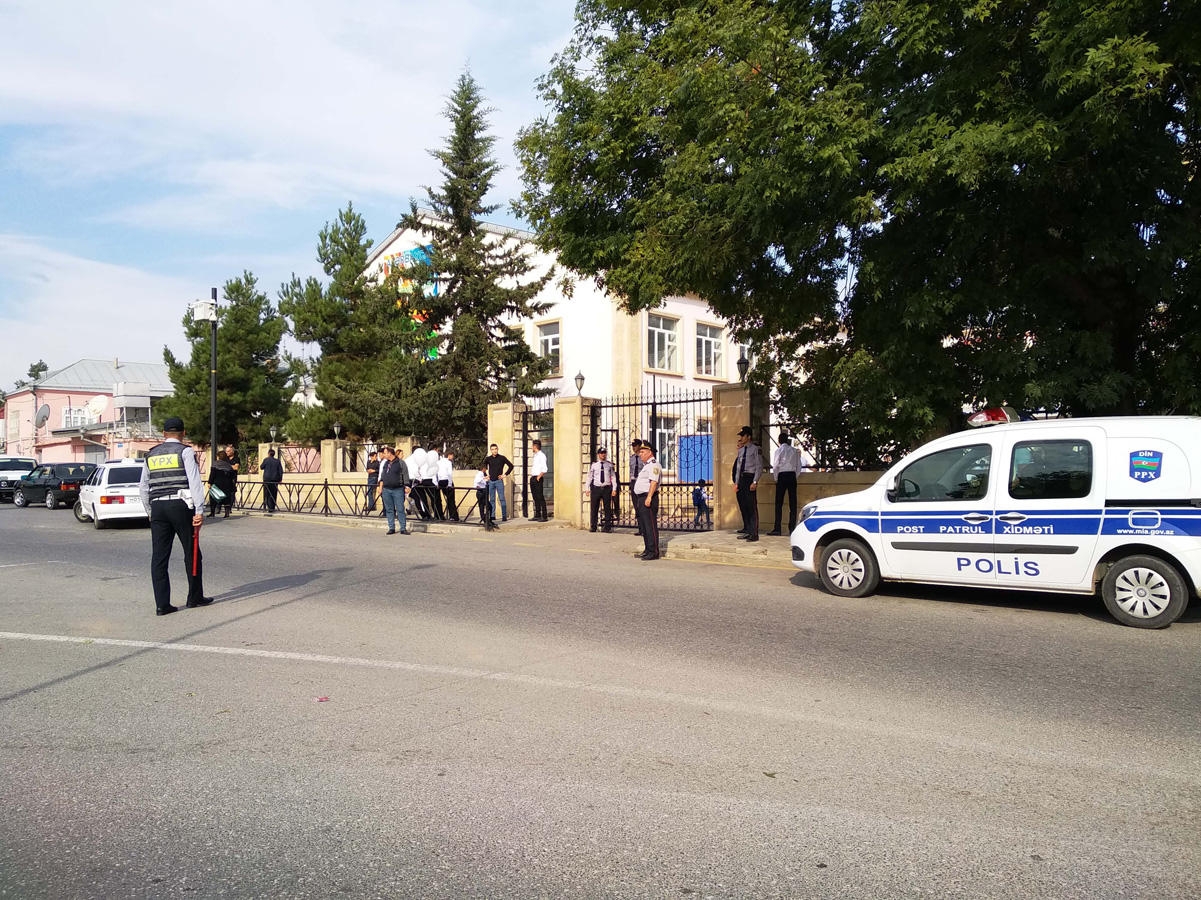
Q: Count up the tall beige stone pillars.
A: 3